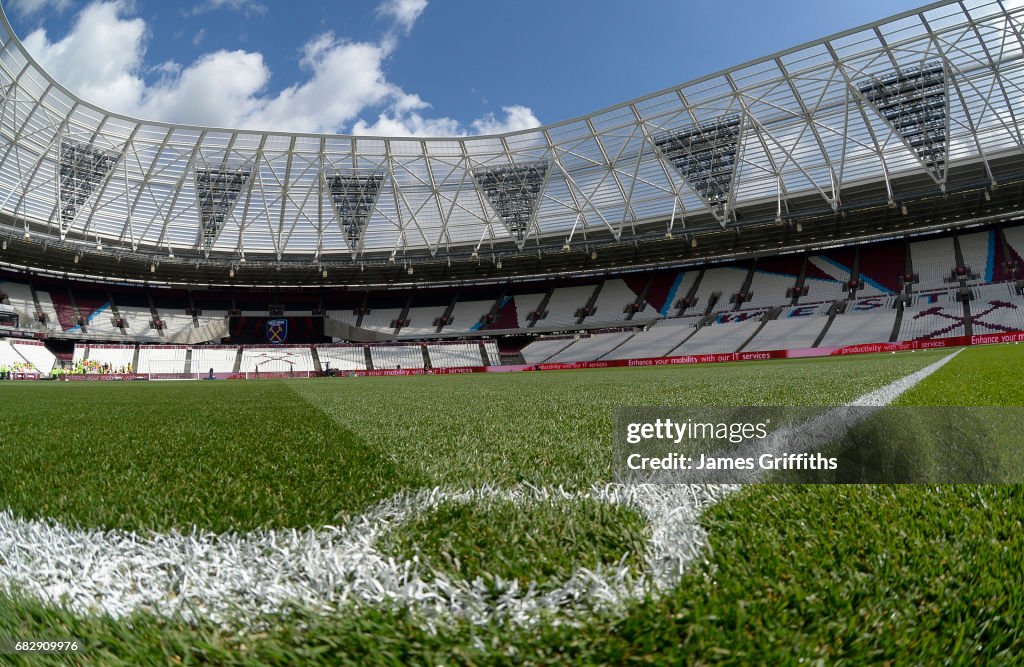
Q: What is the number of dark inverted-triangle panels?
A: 6